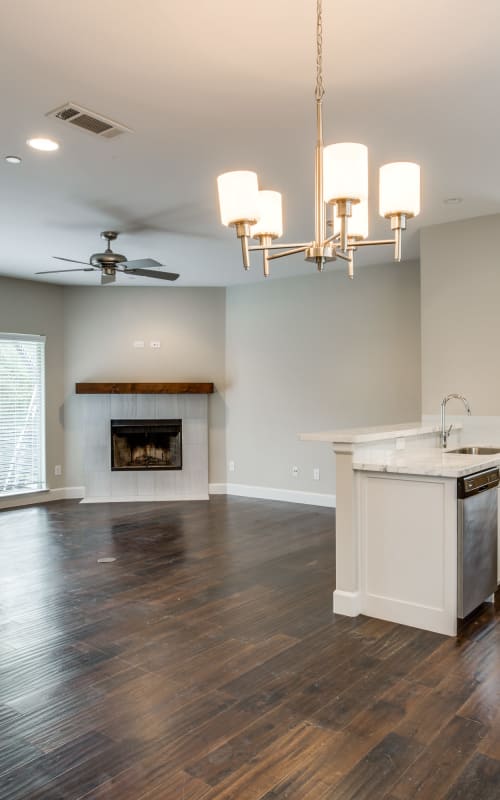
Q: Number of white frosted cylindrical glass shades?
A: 5